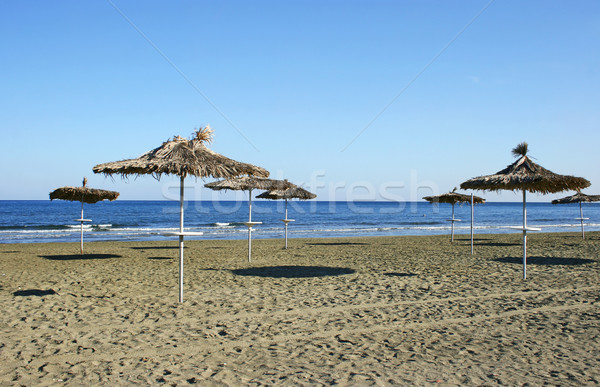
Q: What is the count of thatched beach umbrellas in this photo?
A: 7